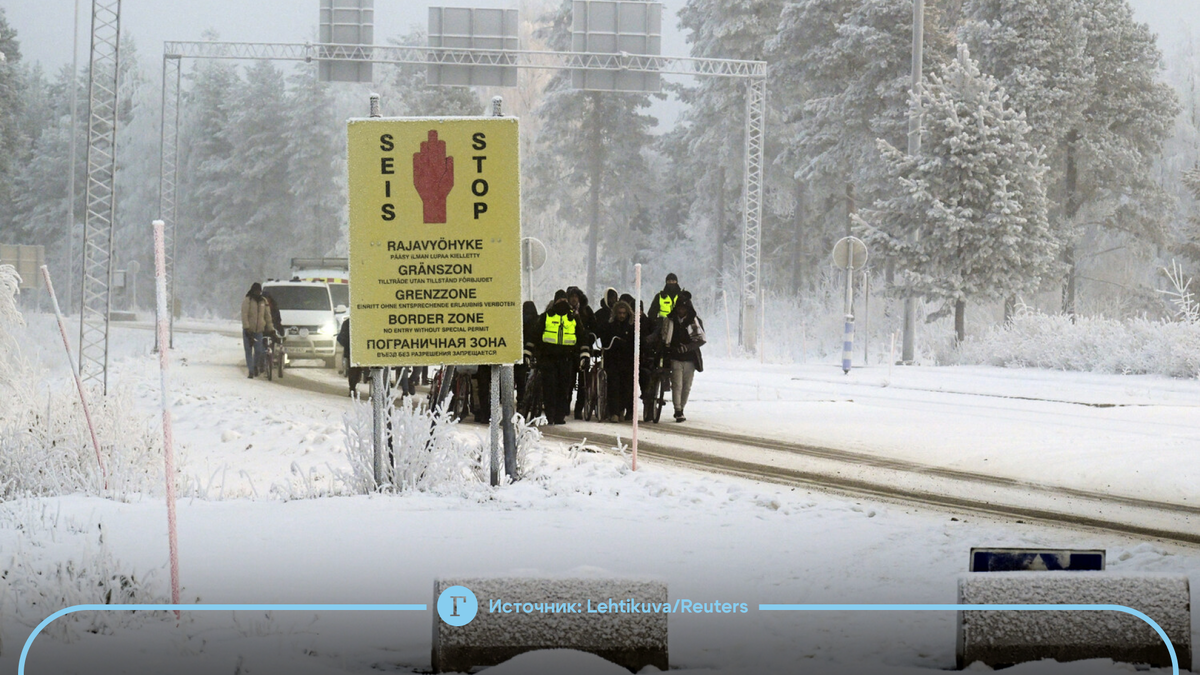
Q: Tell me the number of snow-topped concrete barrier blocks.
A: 2